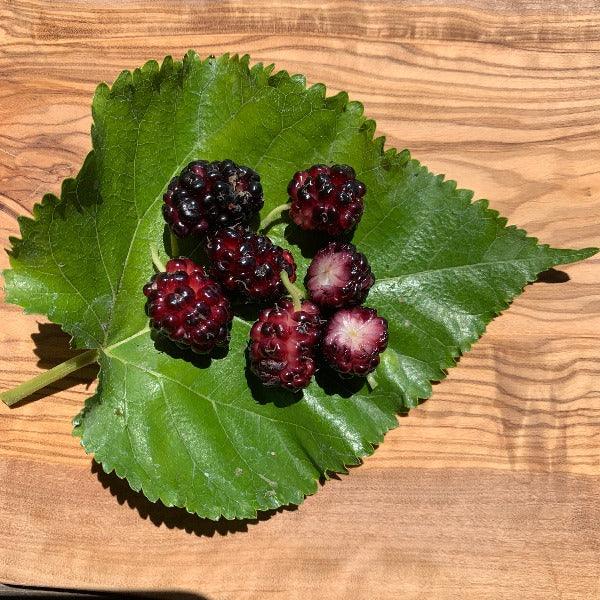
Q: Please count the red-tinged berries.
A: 7